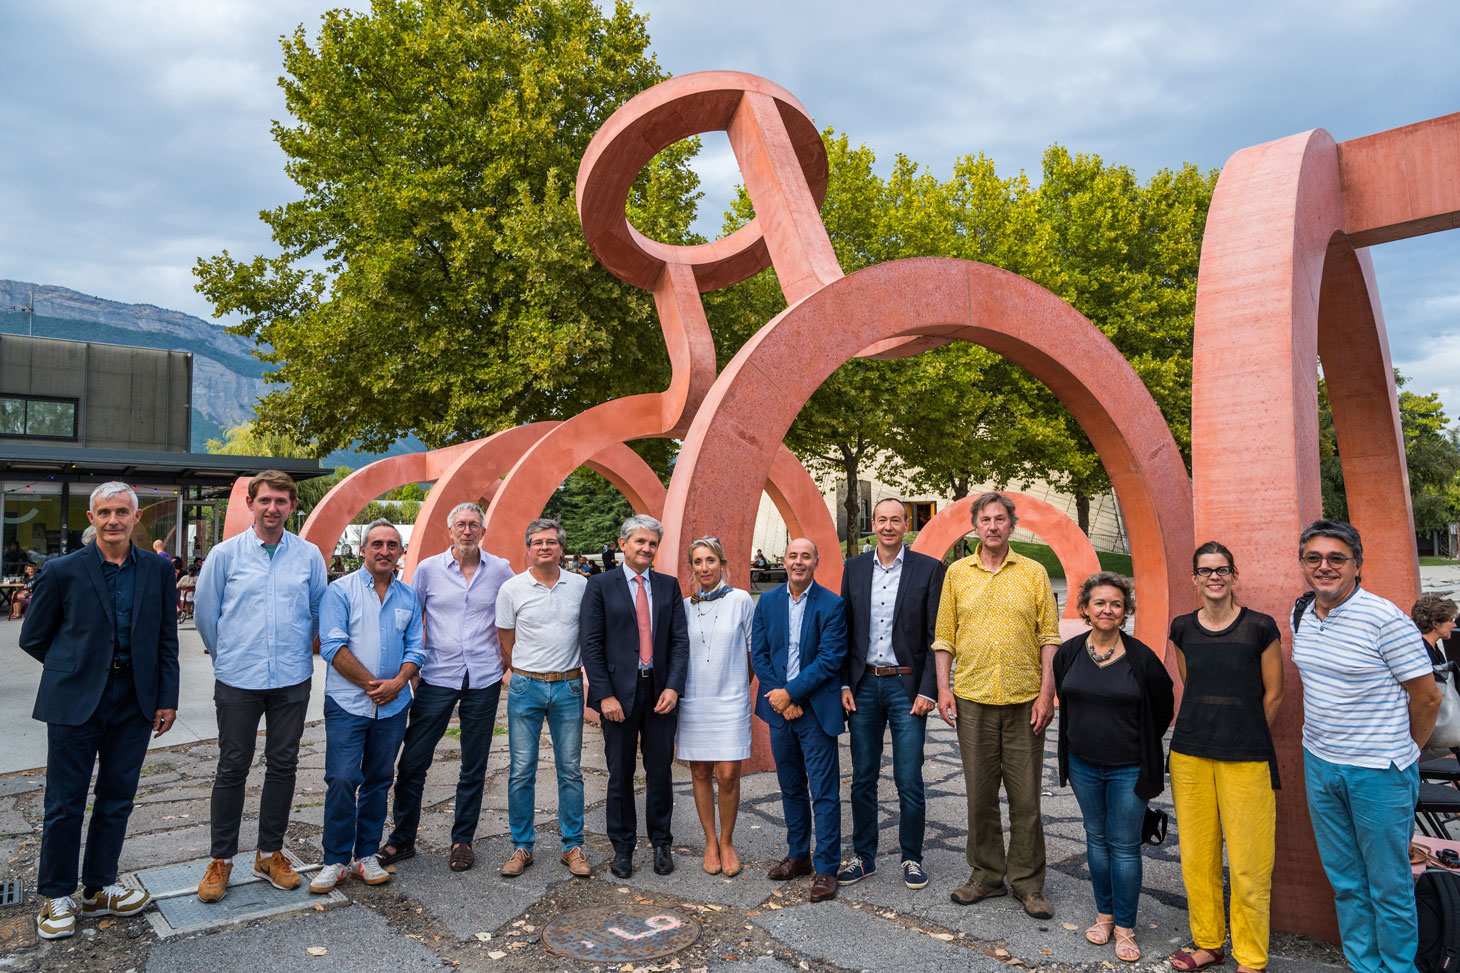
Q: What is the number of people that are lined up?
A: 13